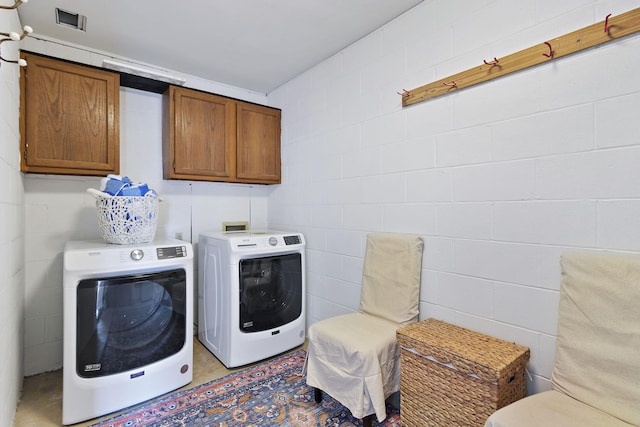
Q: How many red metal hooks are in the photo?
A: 5